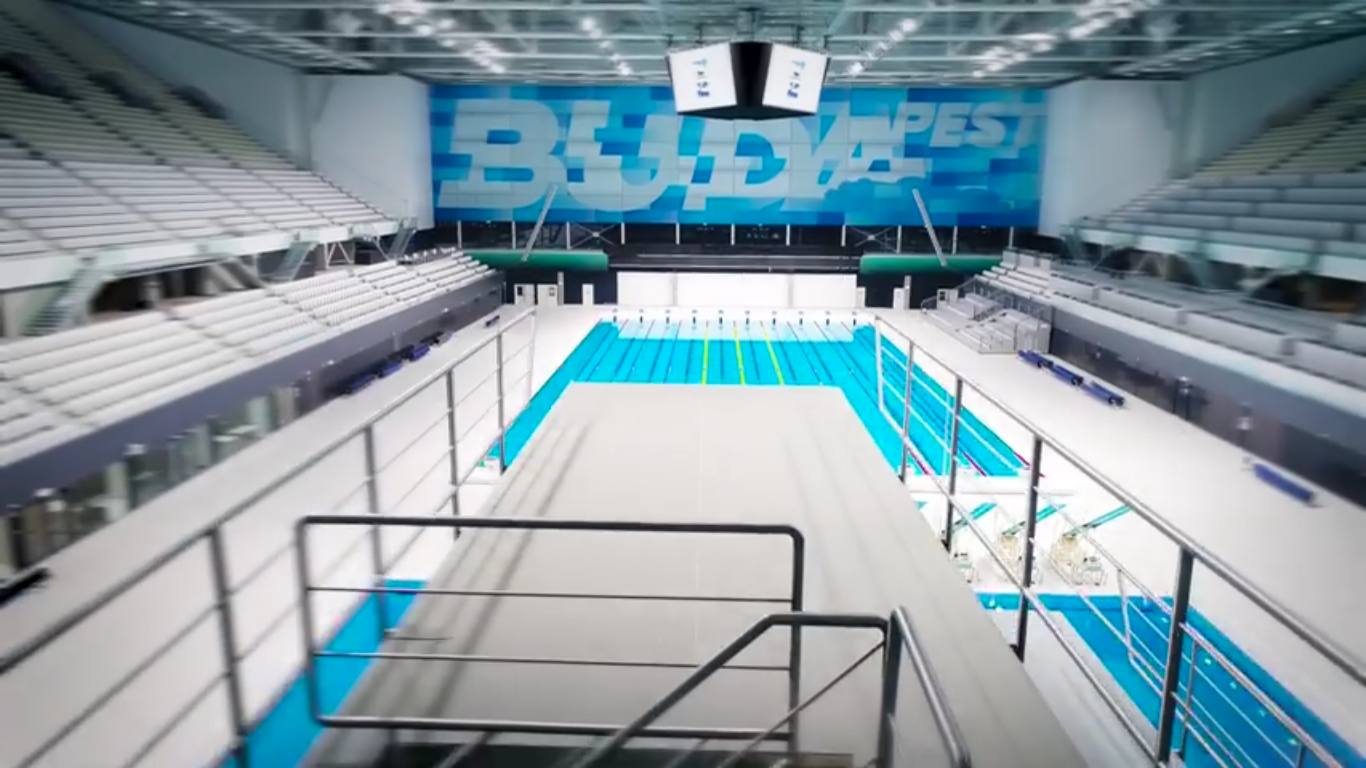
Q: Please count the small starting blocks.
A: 10